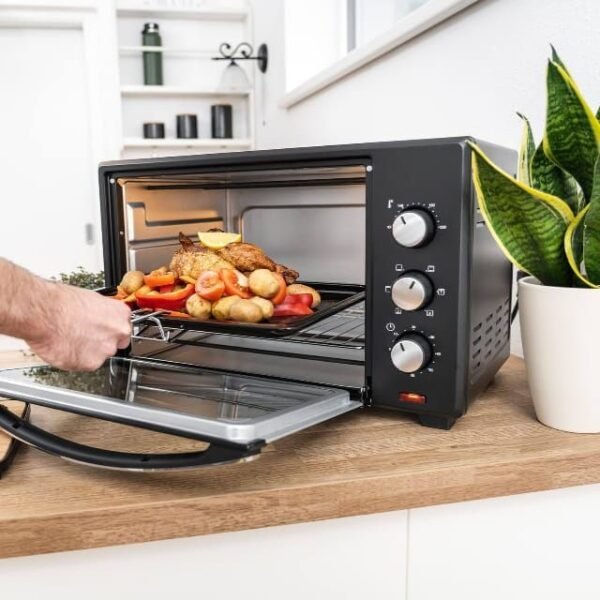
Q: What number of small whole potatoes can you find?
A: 7